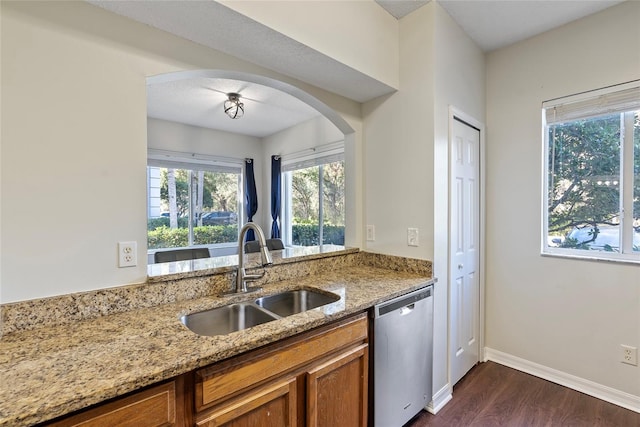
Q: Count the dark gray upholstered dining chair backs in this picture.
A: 2